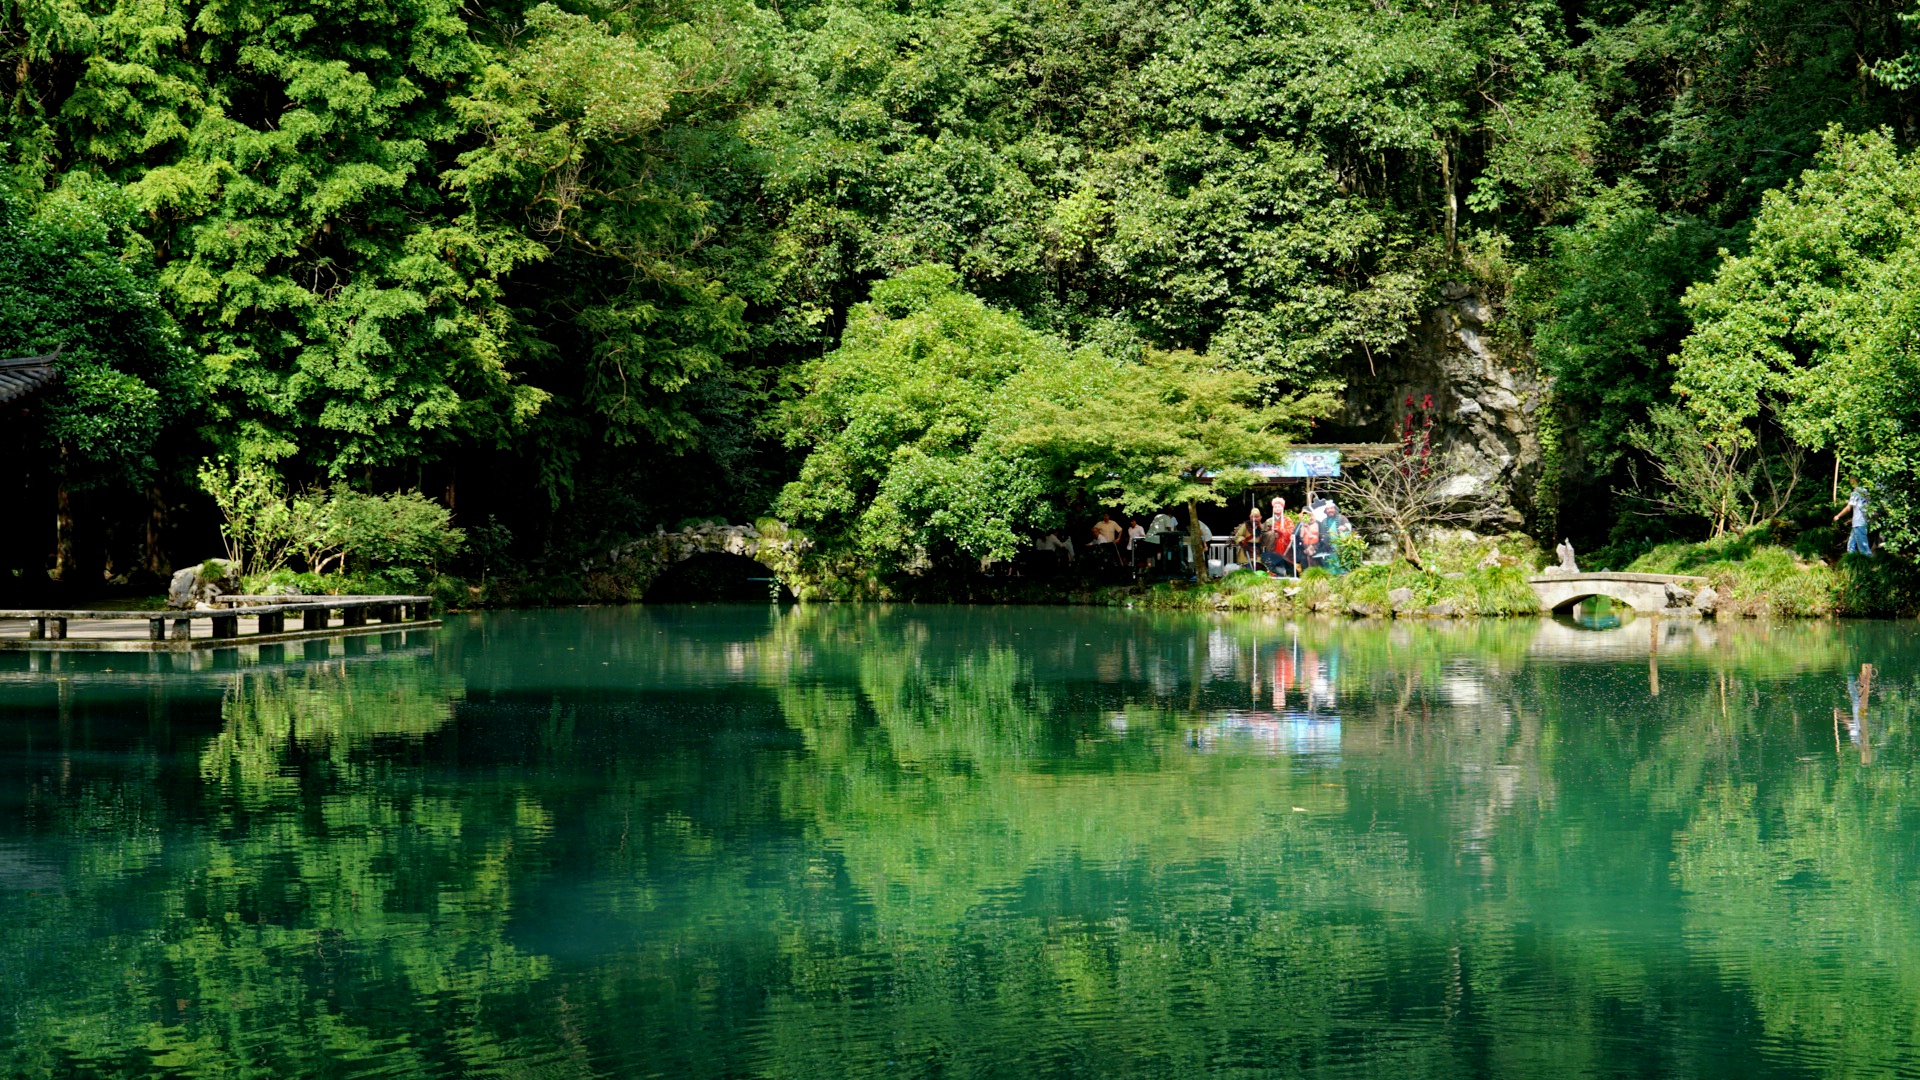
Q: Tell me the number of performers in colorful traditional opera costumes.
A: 4